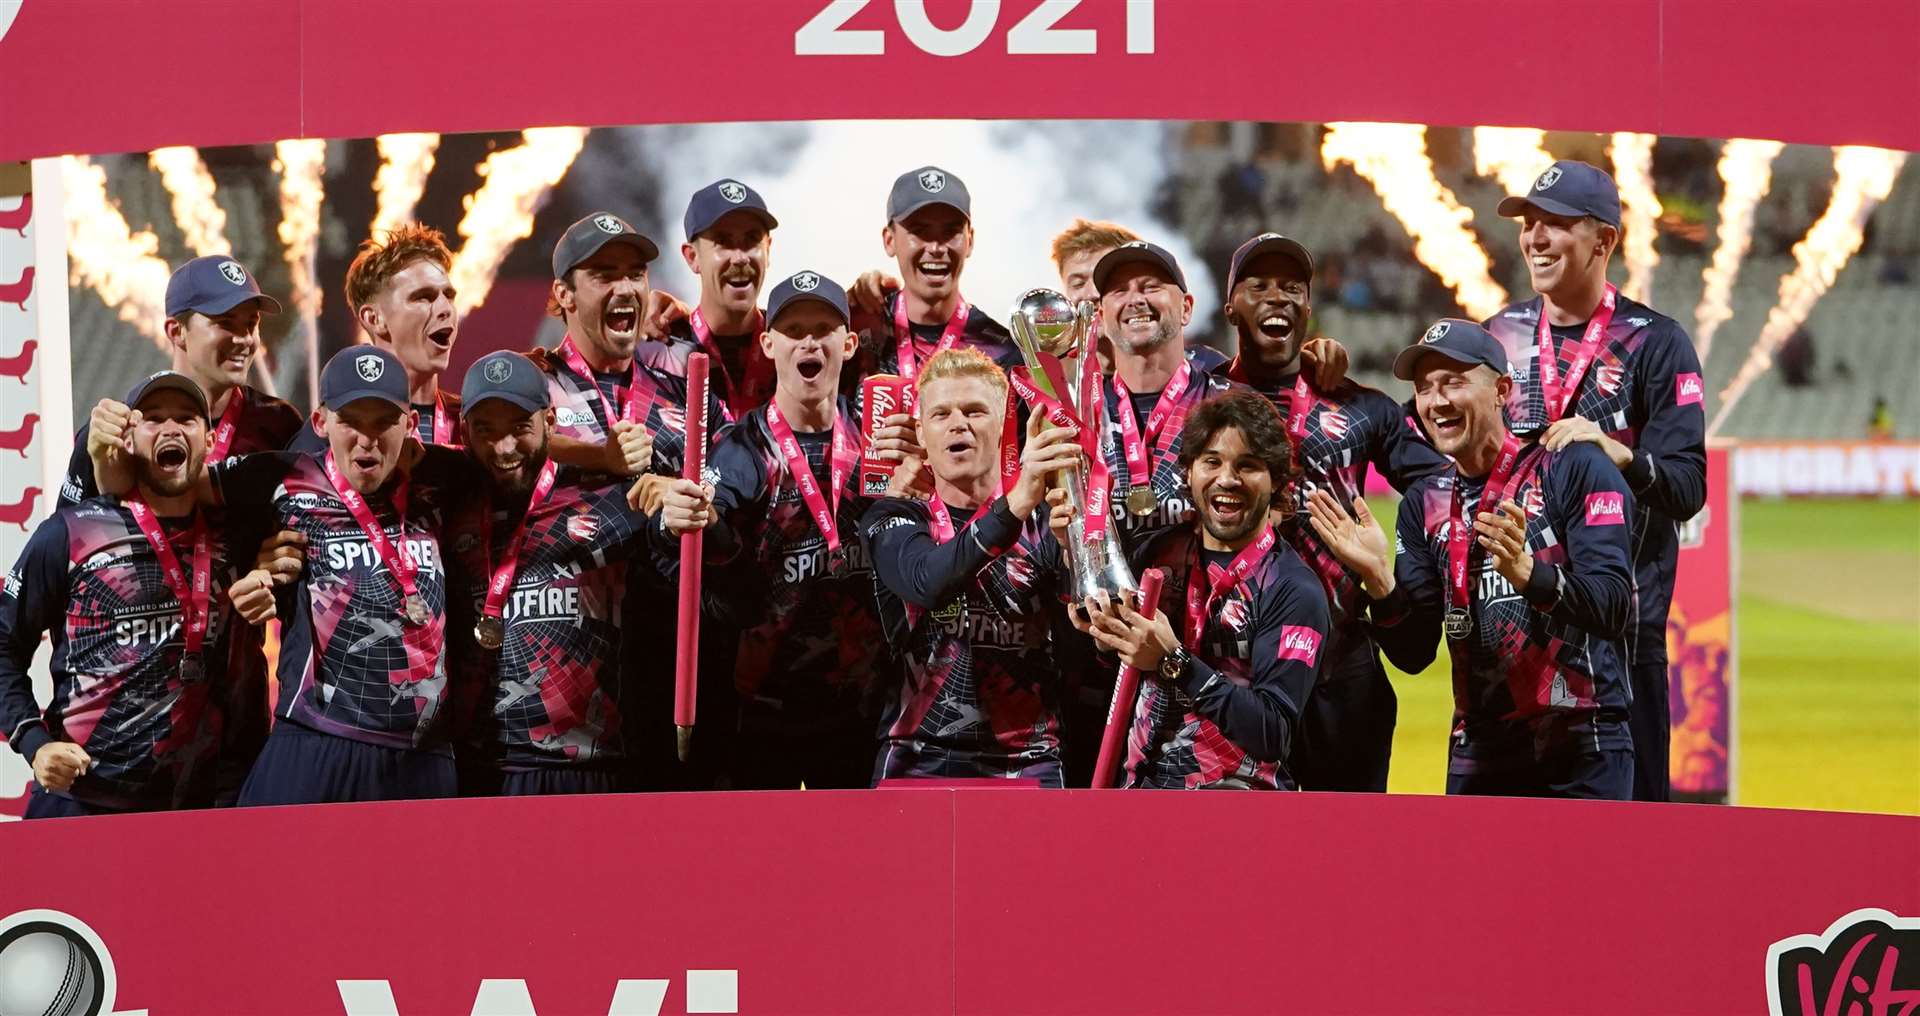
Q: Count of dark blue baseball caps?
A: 12